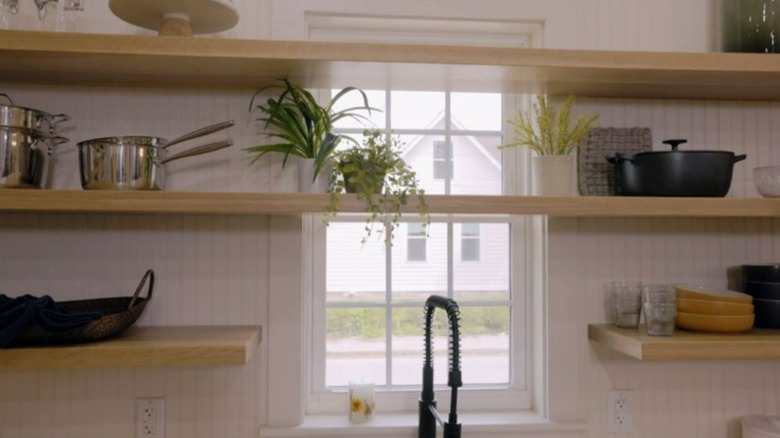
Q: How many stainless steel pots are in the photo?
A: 4